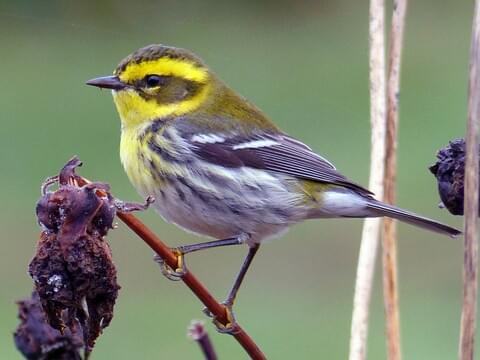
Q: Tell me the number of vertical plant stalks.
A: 3